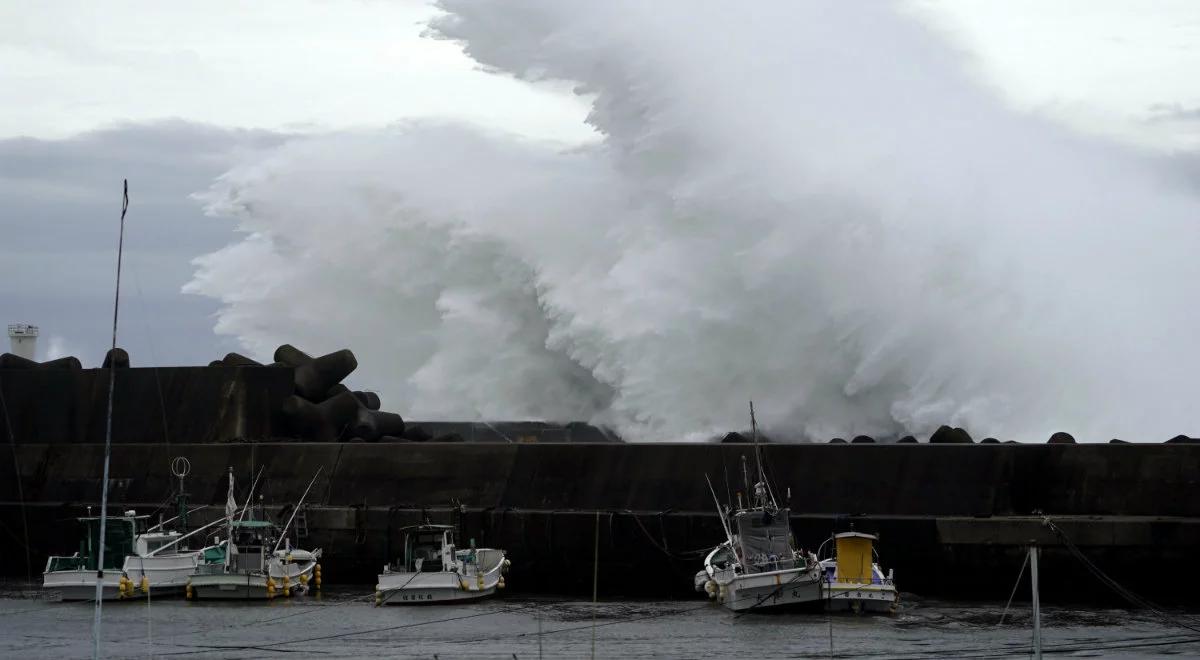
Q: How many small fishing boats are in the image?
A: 5